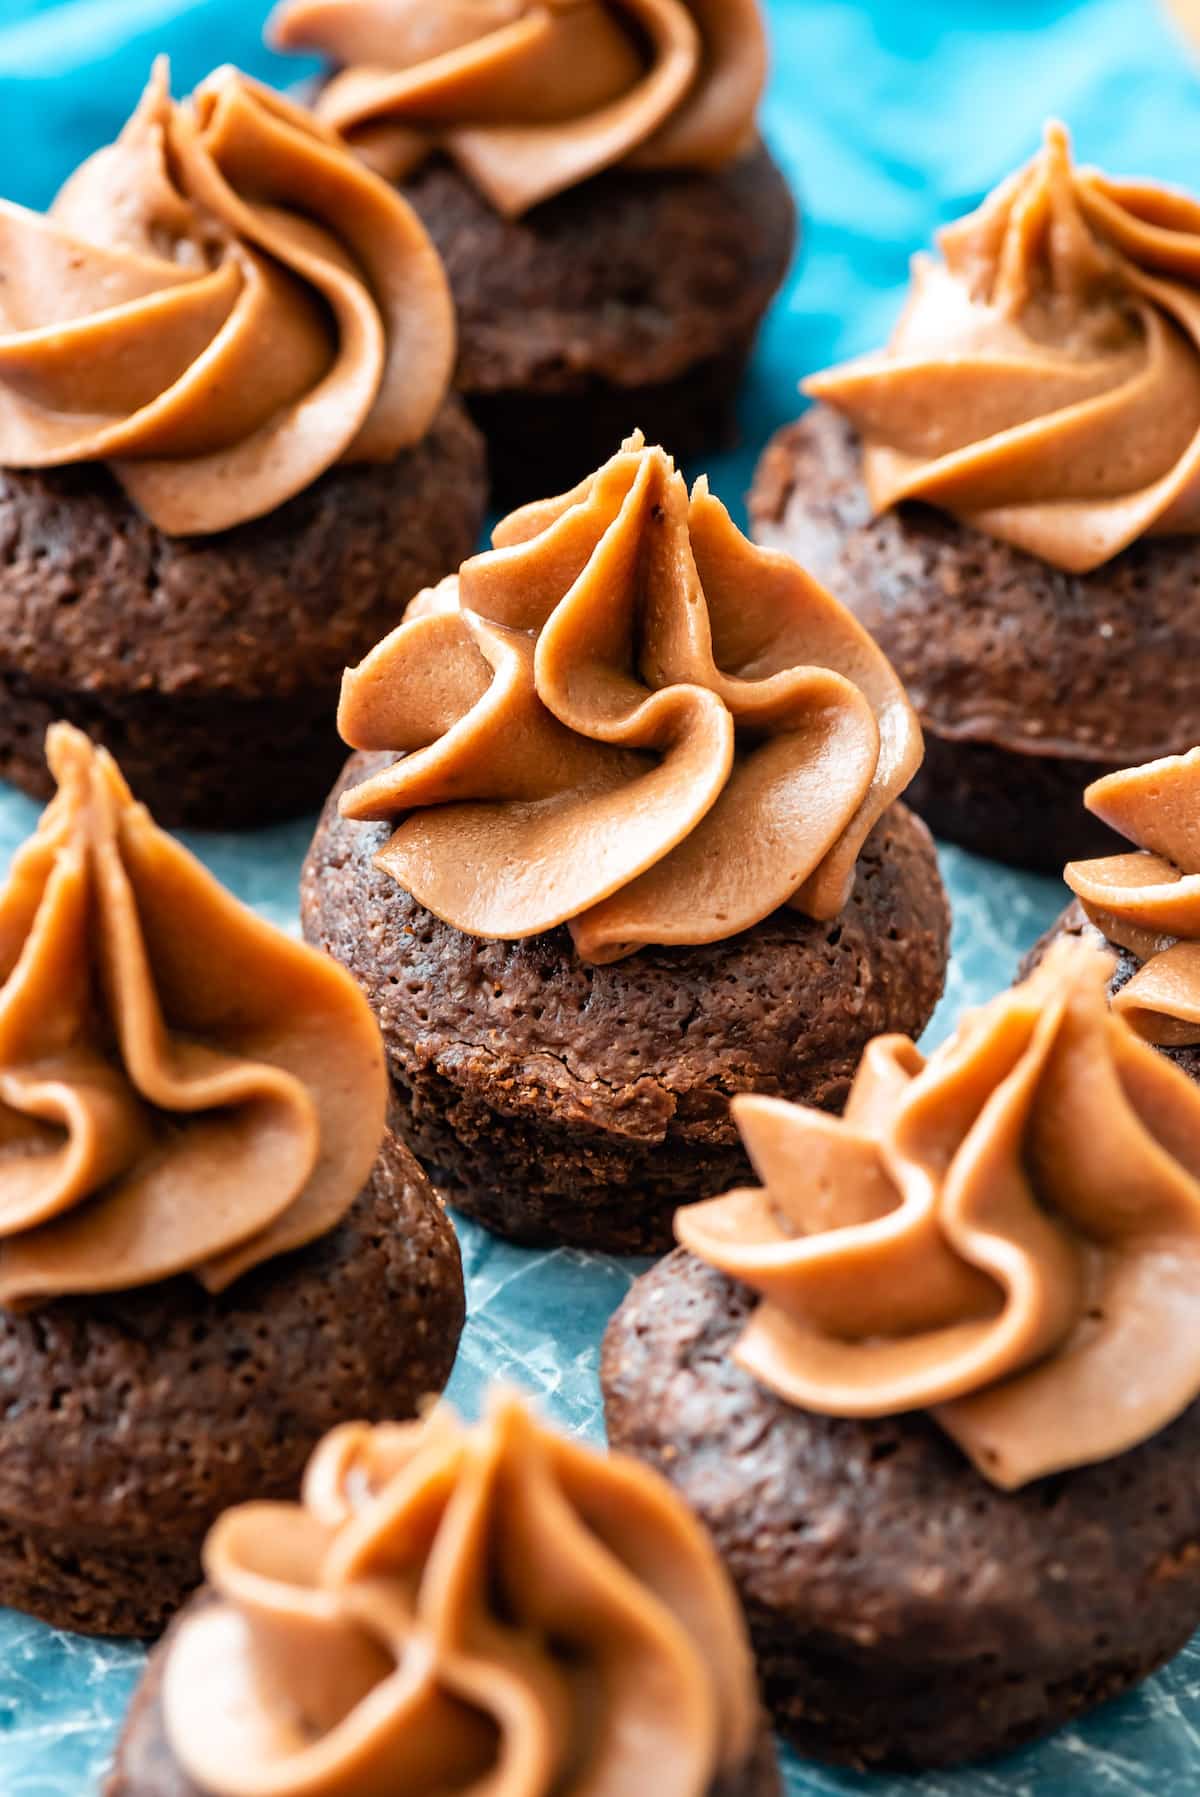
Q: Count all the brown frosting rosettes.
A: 8